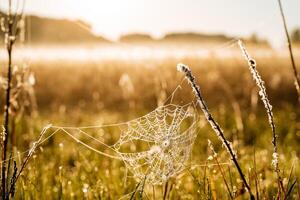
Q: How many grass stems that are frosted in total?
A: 2